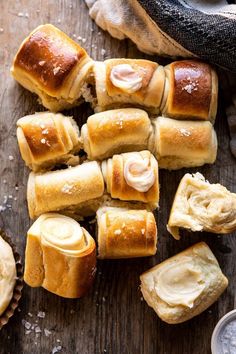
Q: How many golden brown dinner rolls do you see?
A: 12